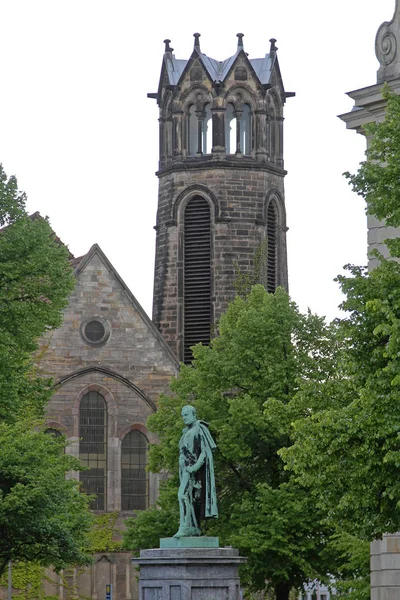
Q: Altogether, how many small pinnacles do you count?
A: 4